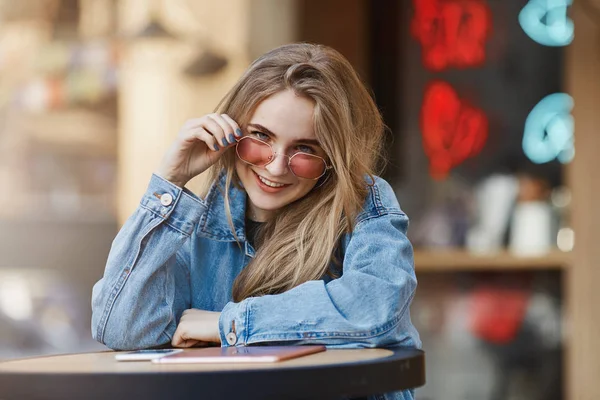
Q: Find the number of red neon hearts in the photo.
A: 1